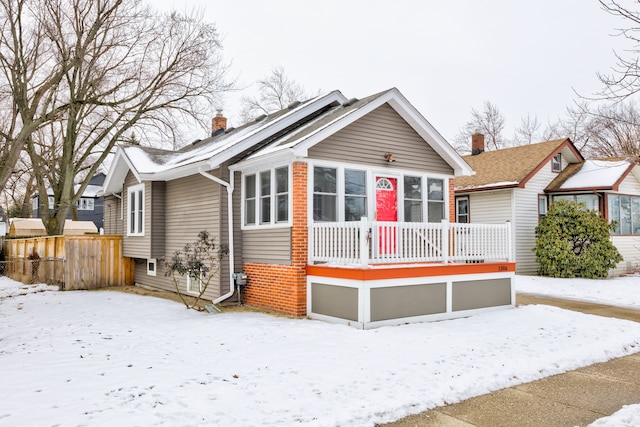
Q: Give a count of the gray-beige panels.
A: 3